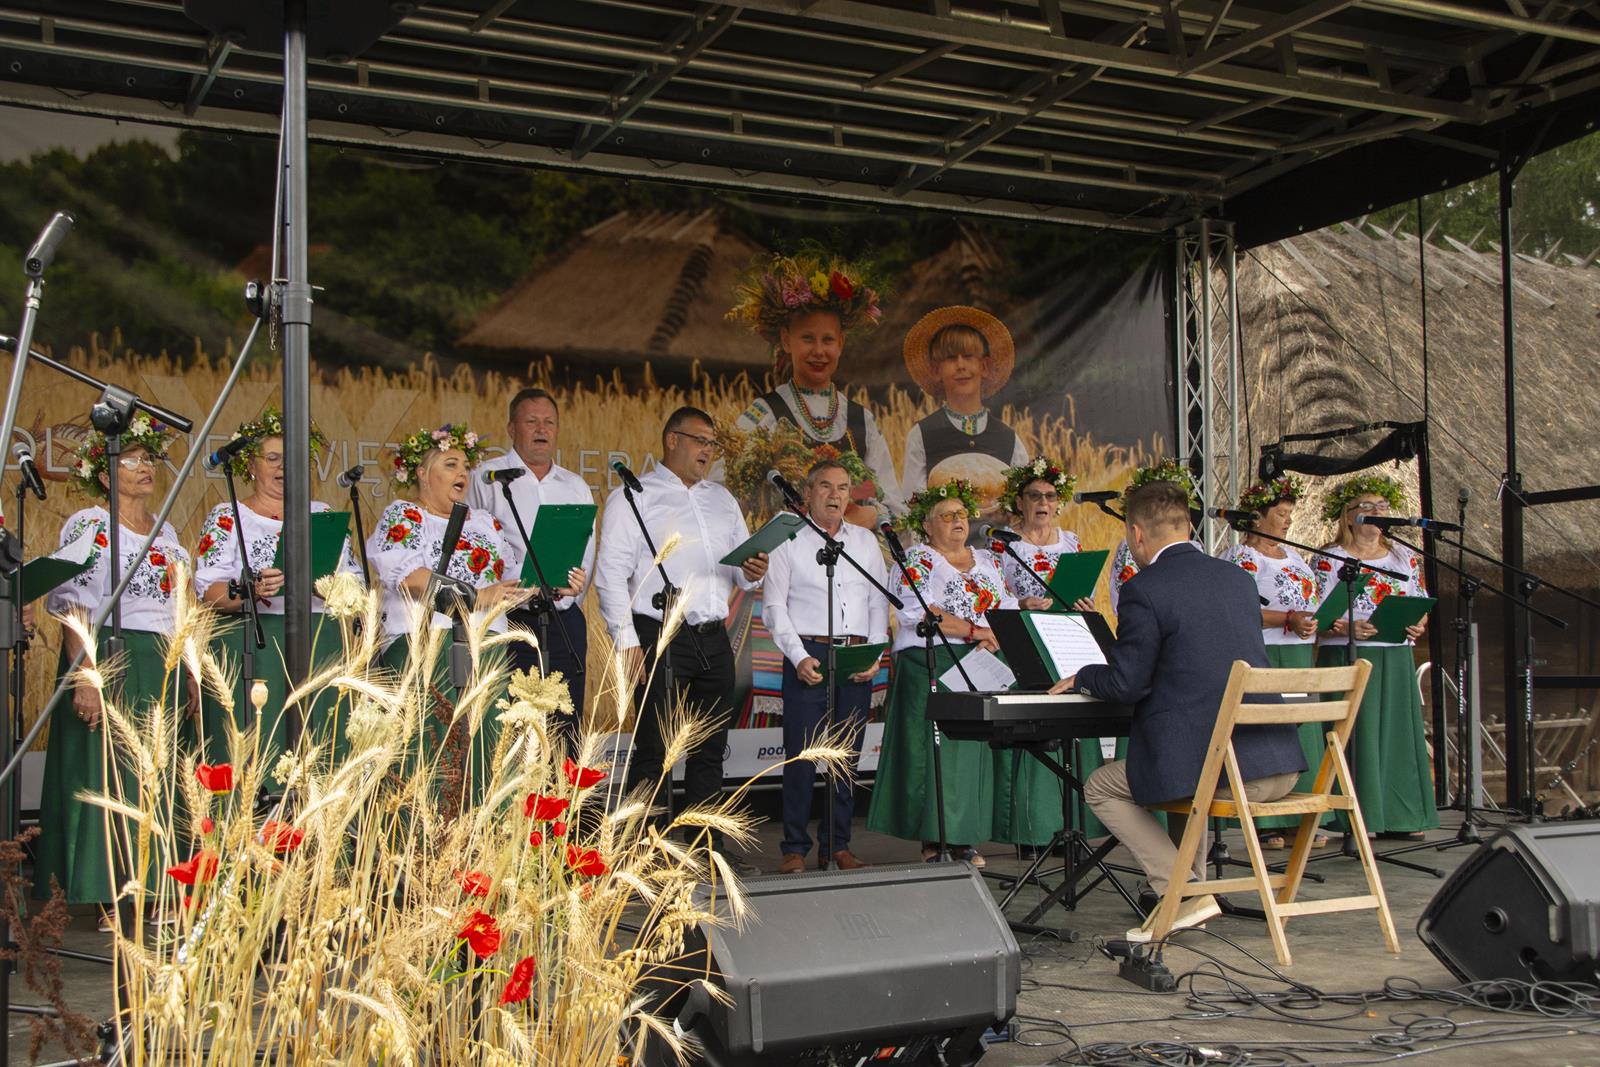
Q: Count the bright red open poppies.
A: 9